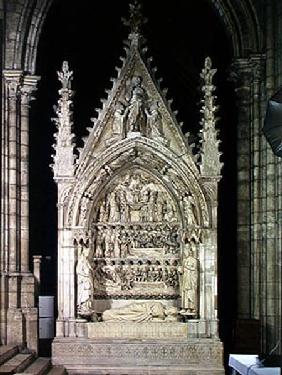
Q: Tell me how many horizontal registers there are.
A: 3